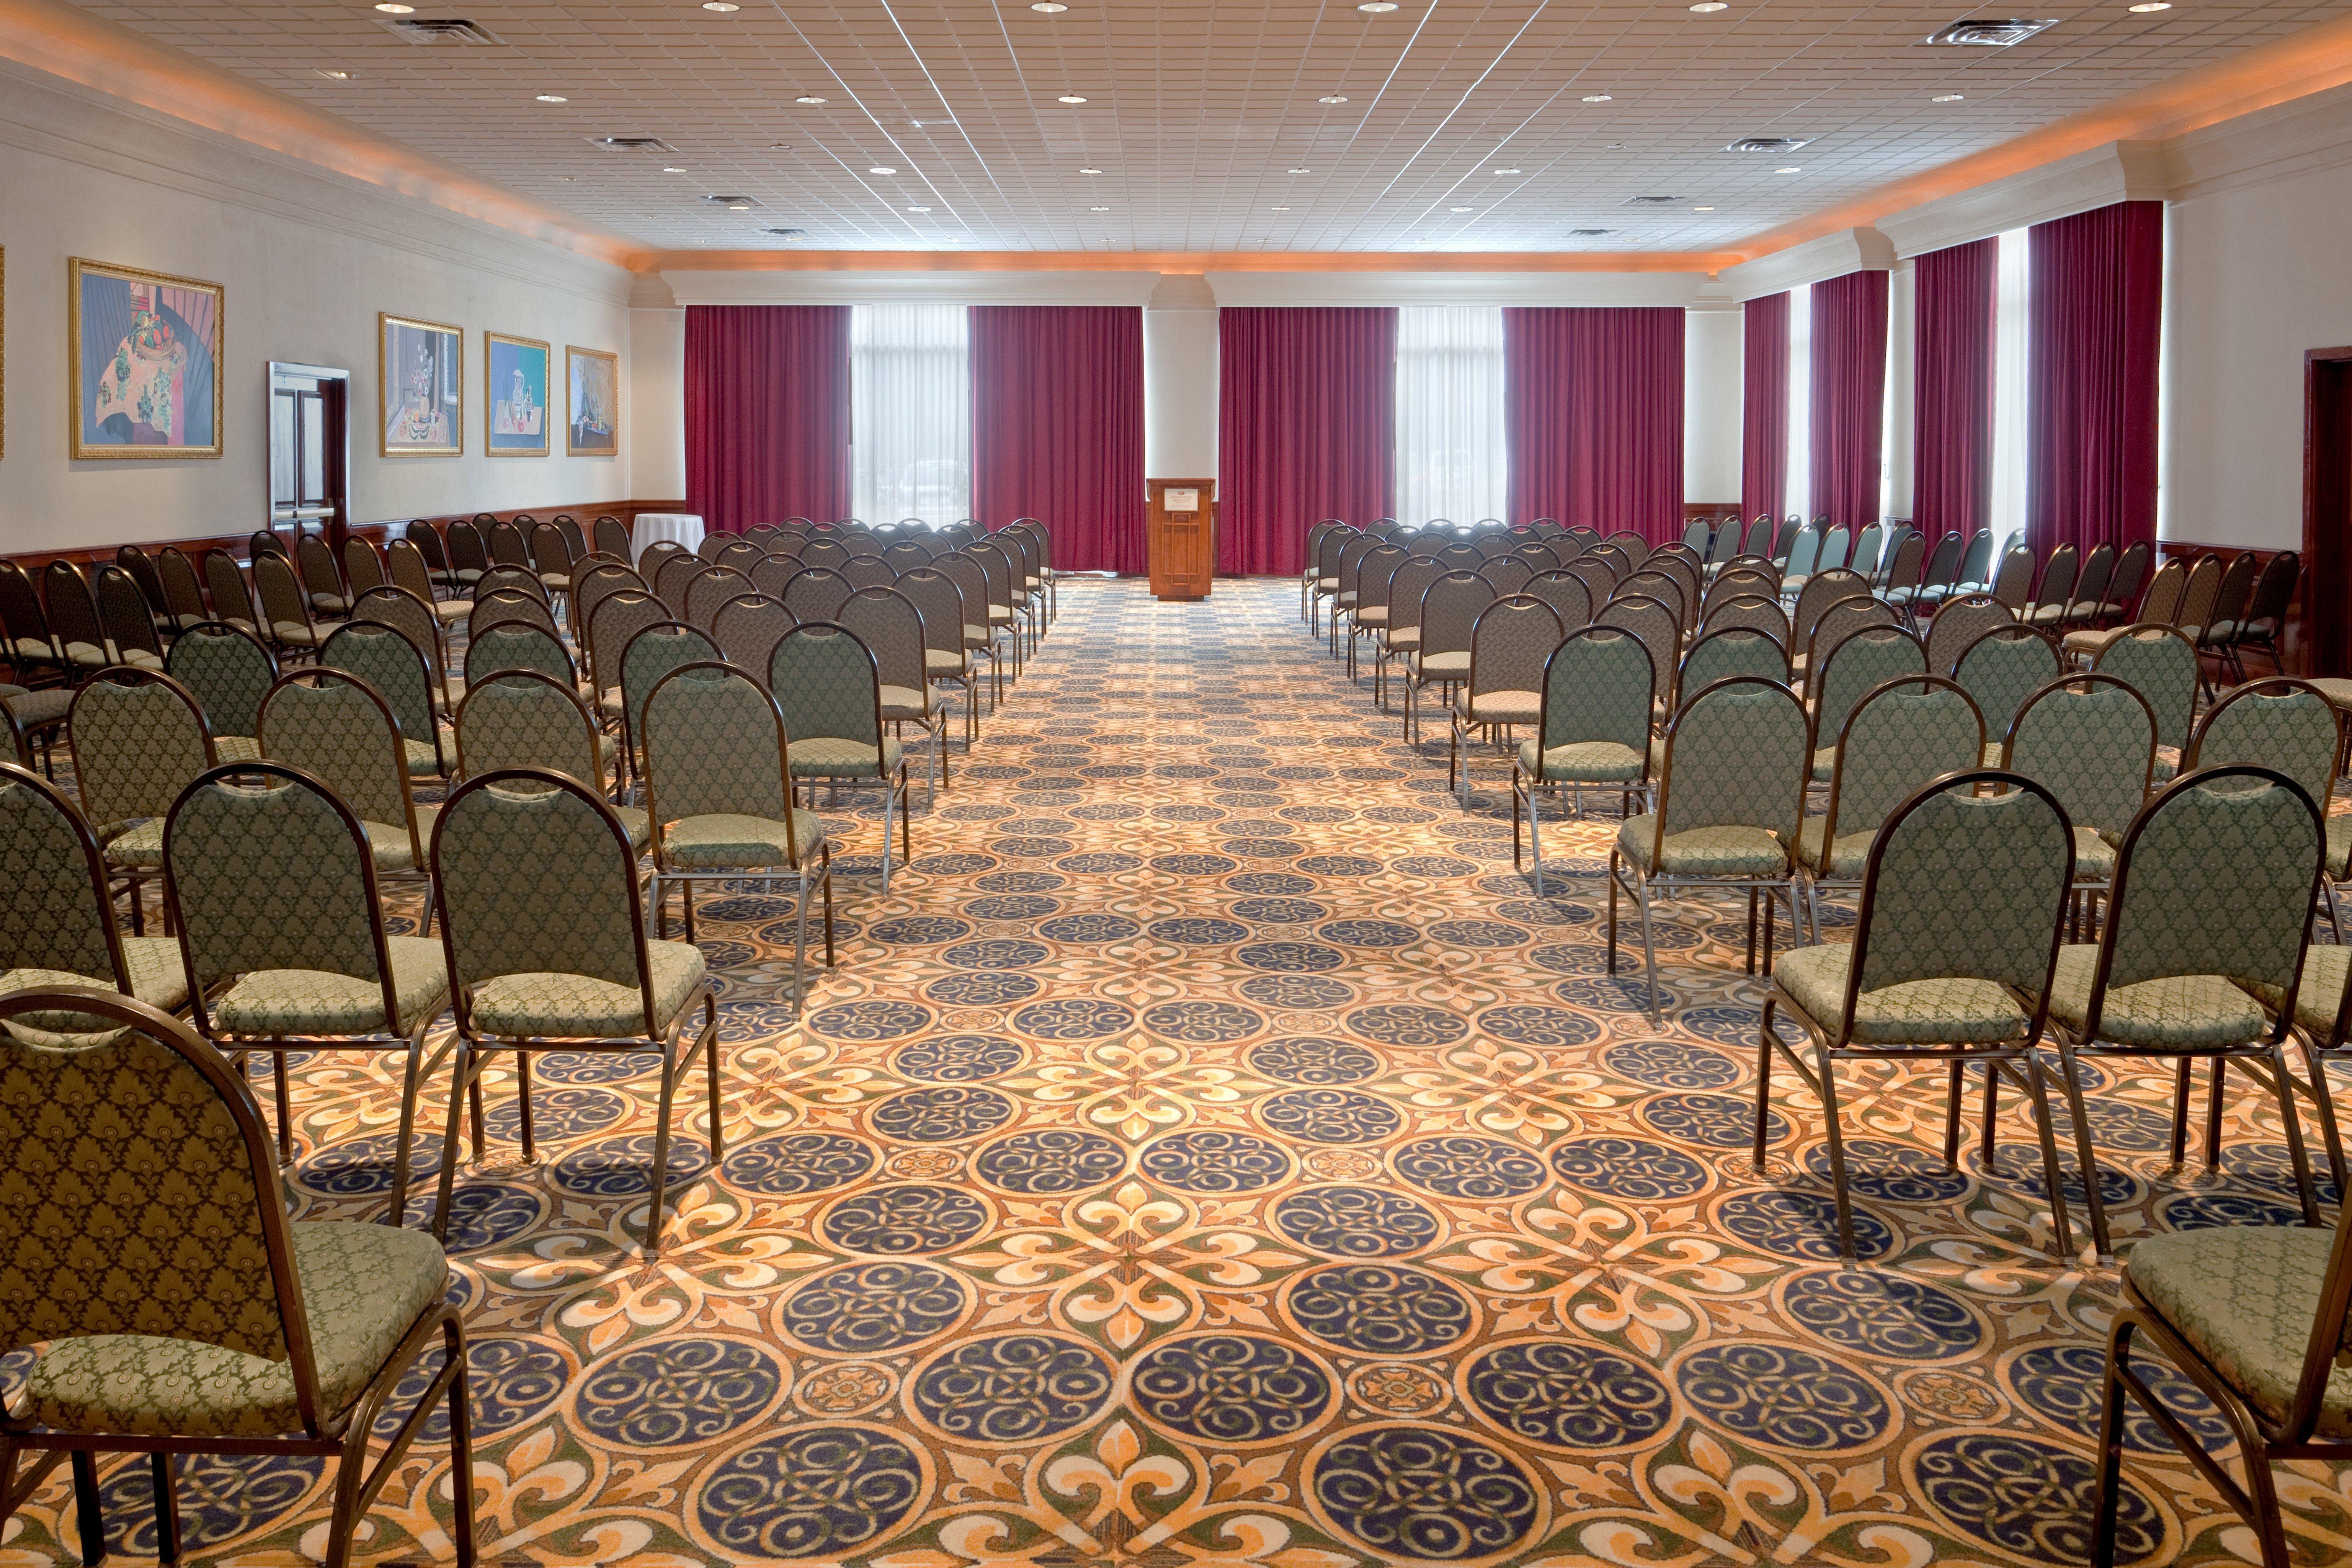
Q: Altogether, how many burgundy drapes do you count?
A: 8